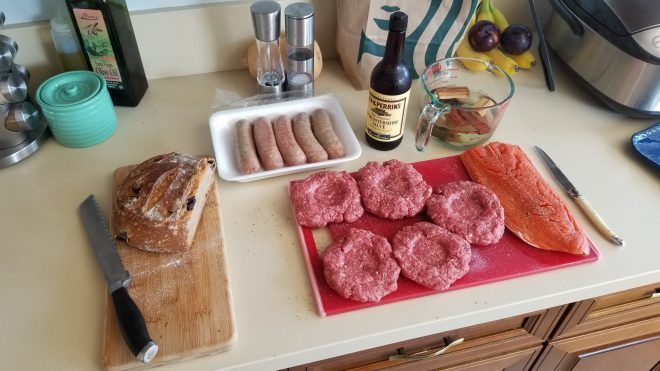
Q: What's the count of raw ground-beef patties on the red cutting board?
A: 5